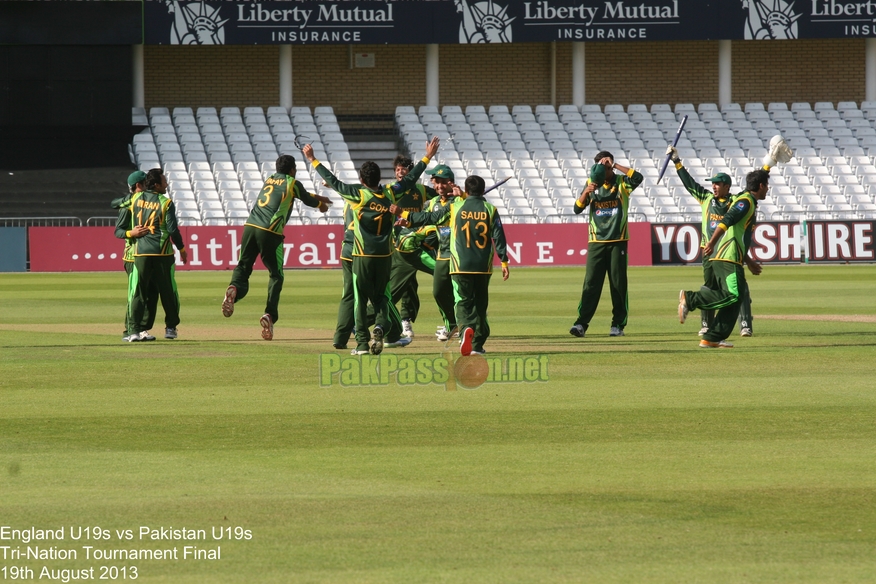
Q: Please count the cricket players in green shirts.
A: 11